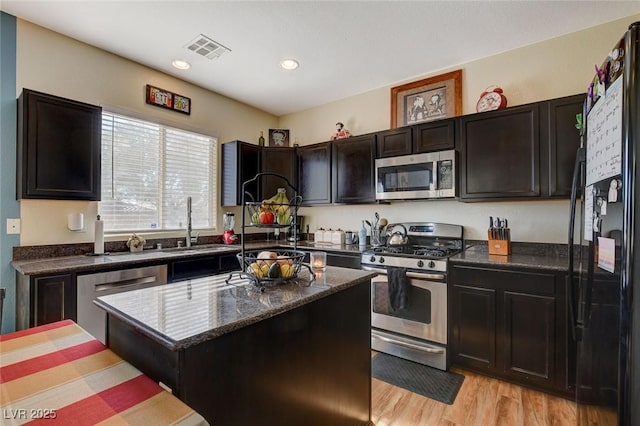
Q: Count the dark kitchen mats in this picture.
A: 1